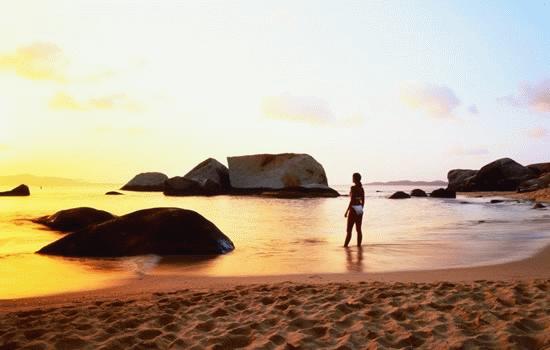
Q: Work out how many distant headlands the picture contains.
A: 2